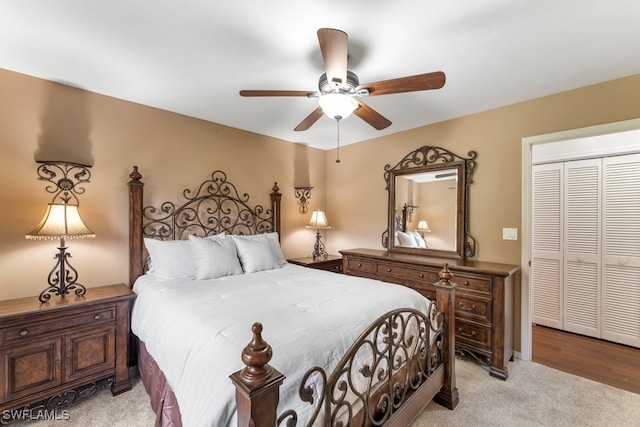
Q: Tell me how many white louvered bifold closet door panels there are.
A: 3